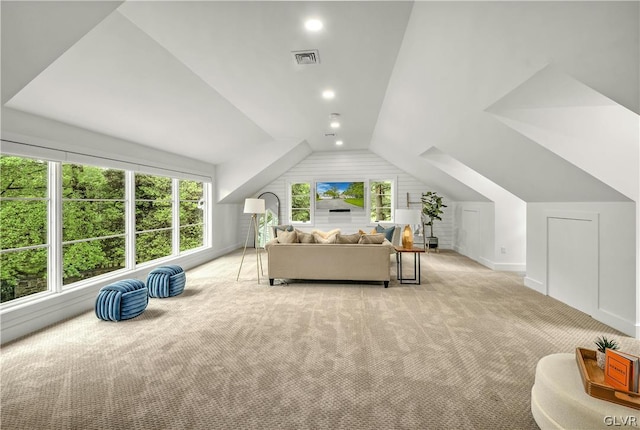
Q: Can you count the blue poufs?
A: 2